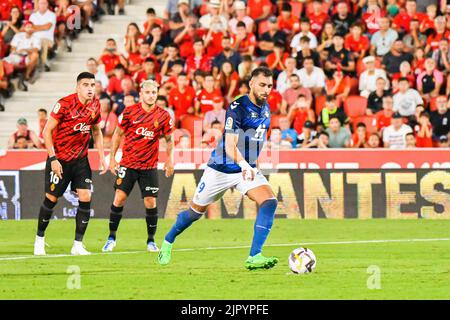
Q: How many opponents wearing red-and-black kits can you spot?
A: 2